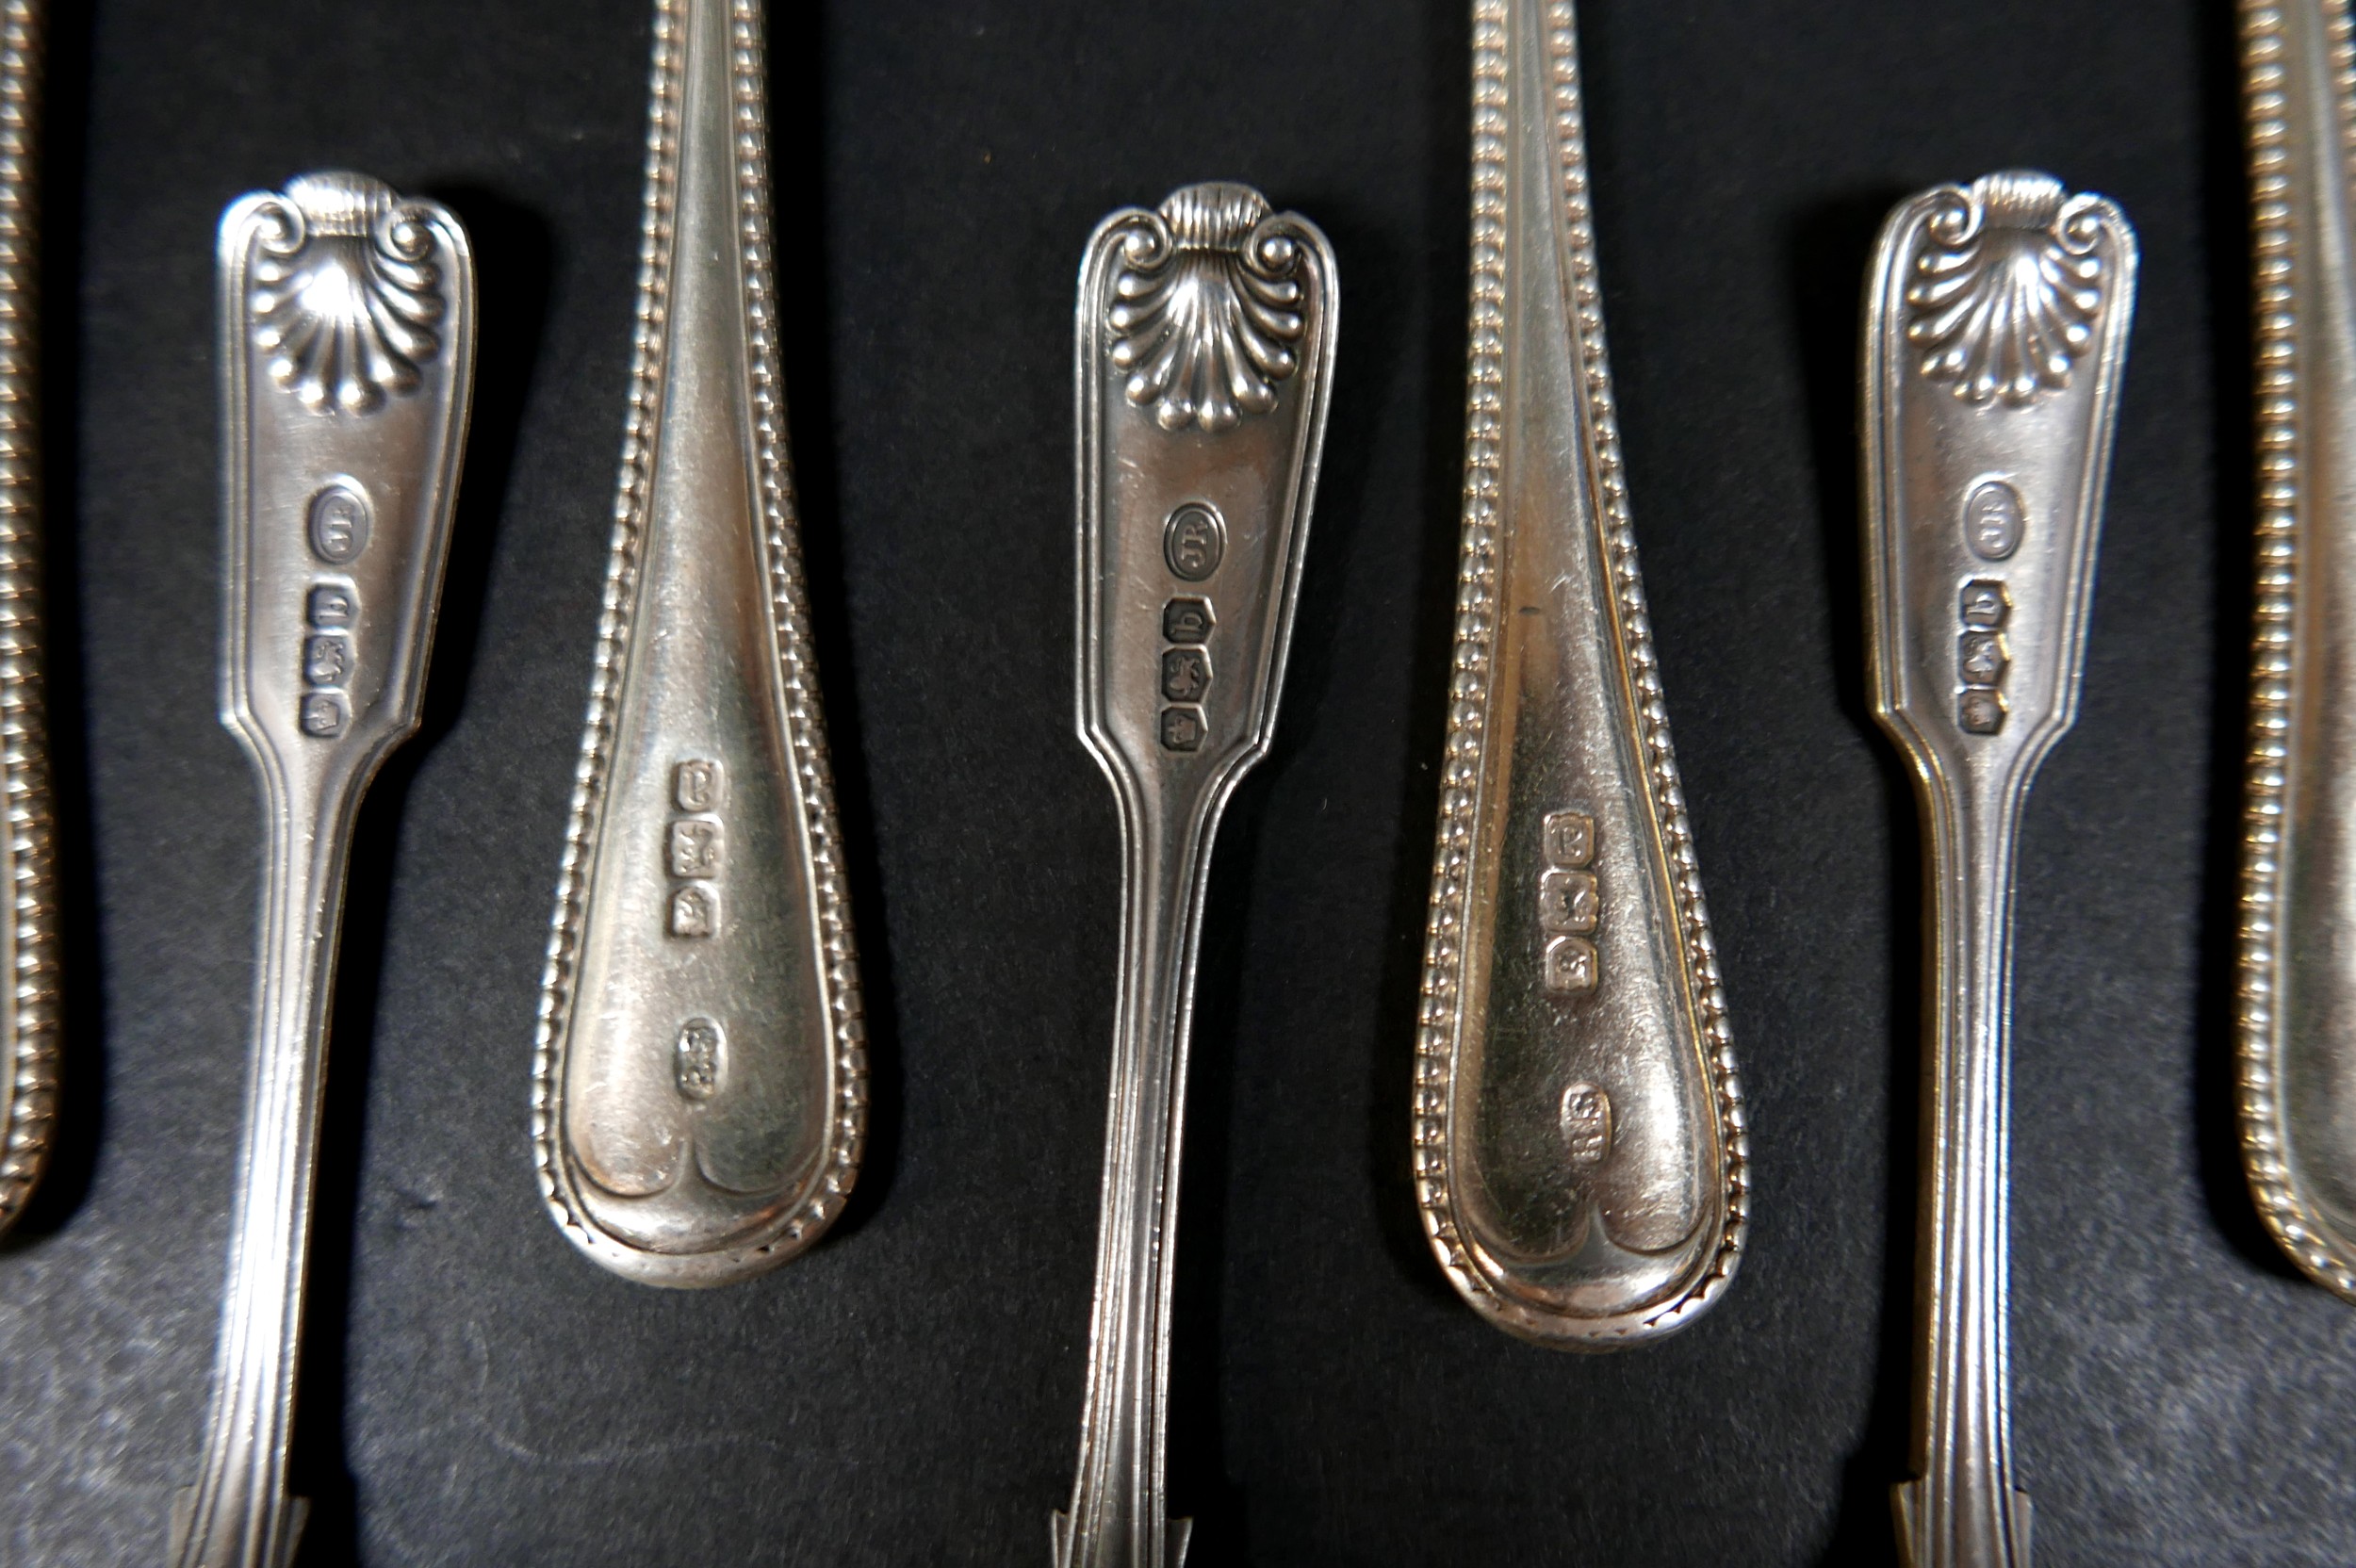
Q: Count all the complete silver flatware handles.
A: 5